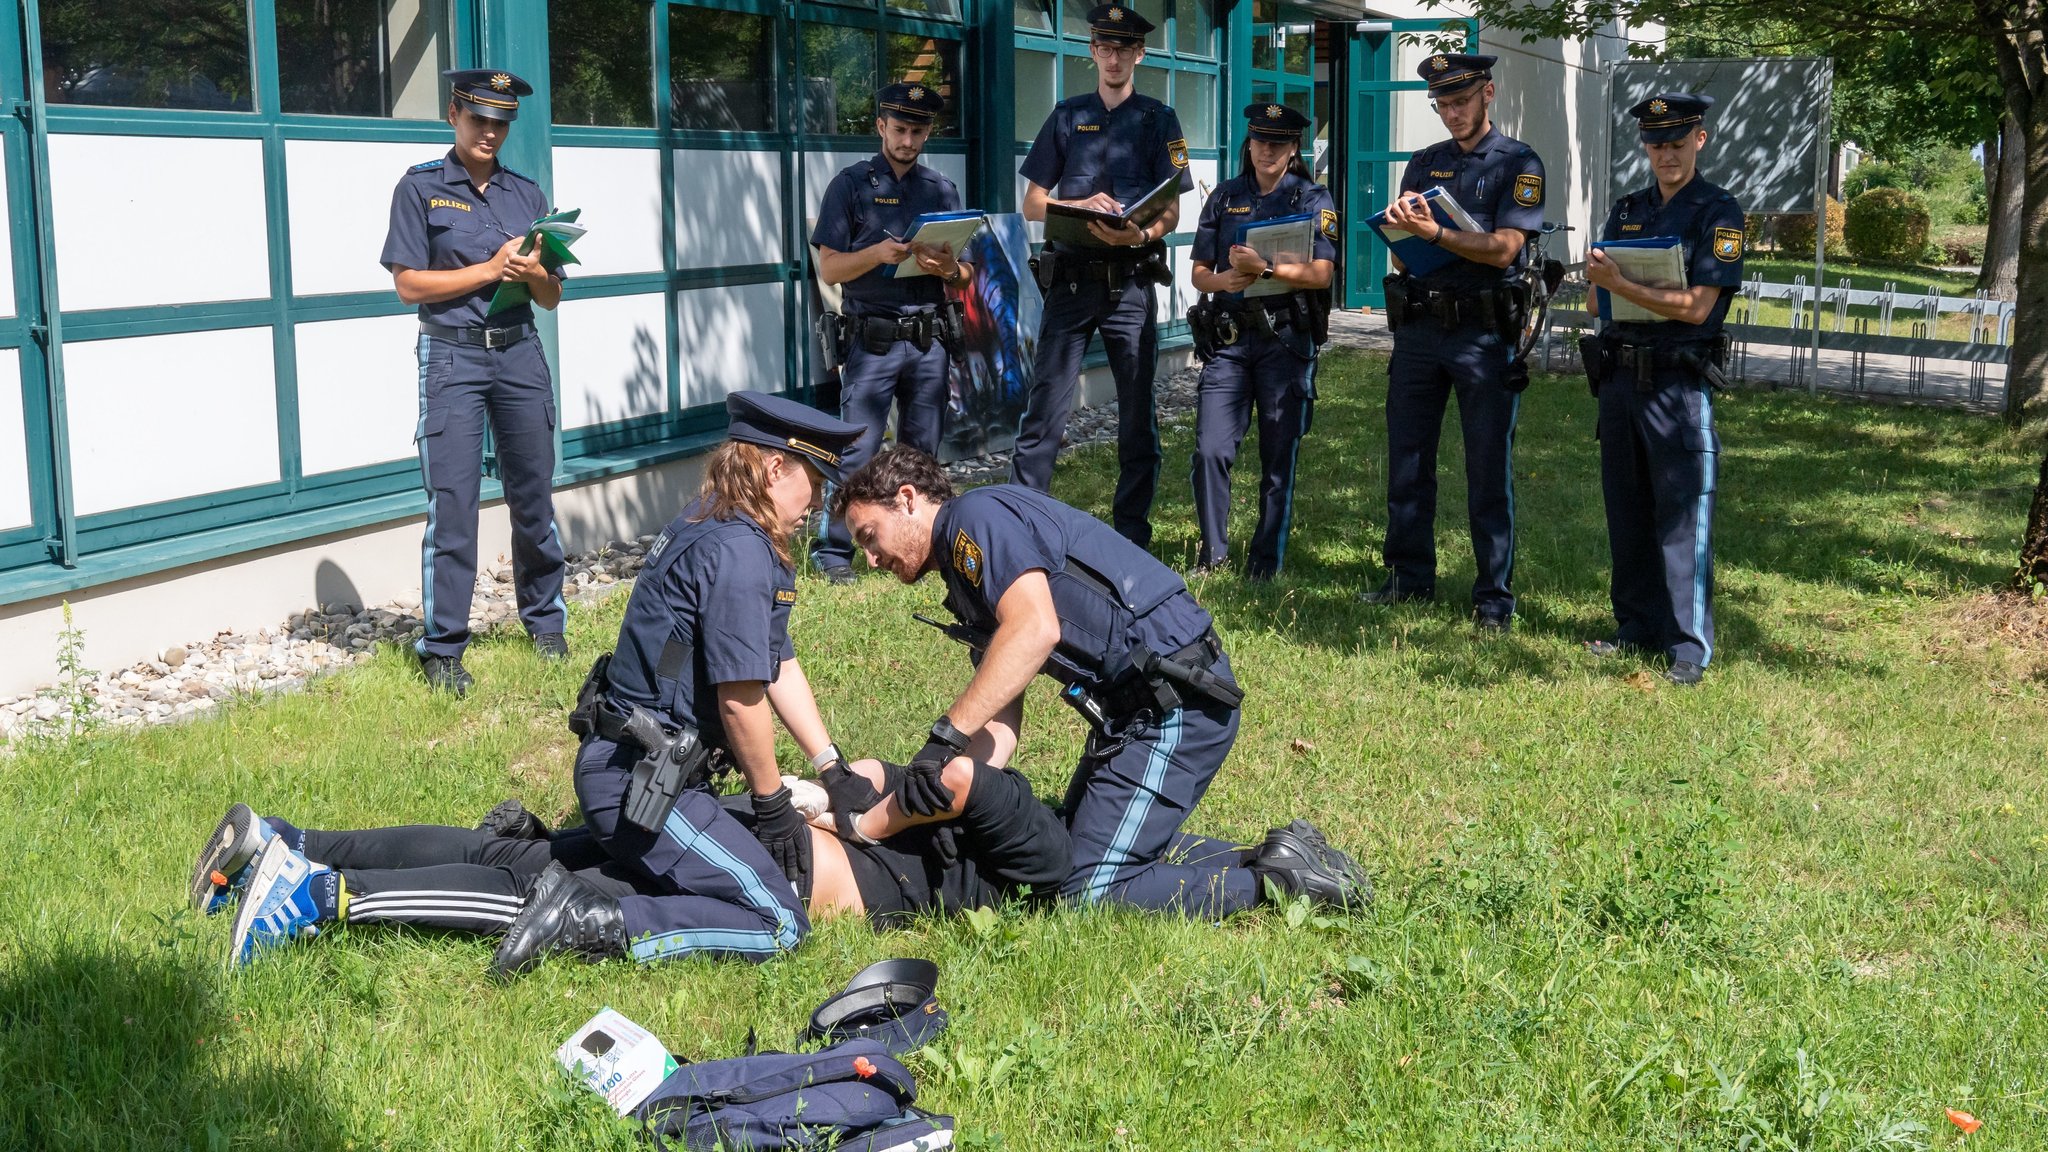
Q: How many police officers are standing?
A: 6